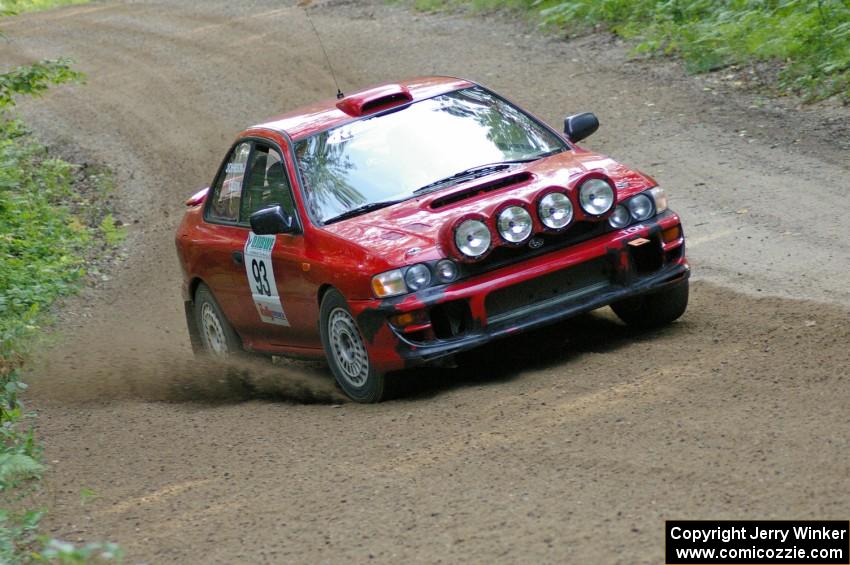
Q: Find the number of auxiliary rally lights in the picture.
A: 4